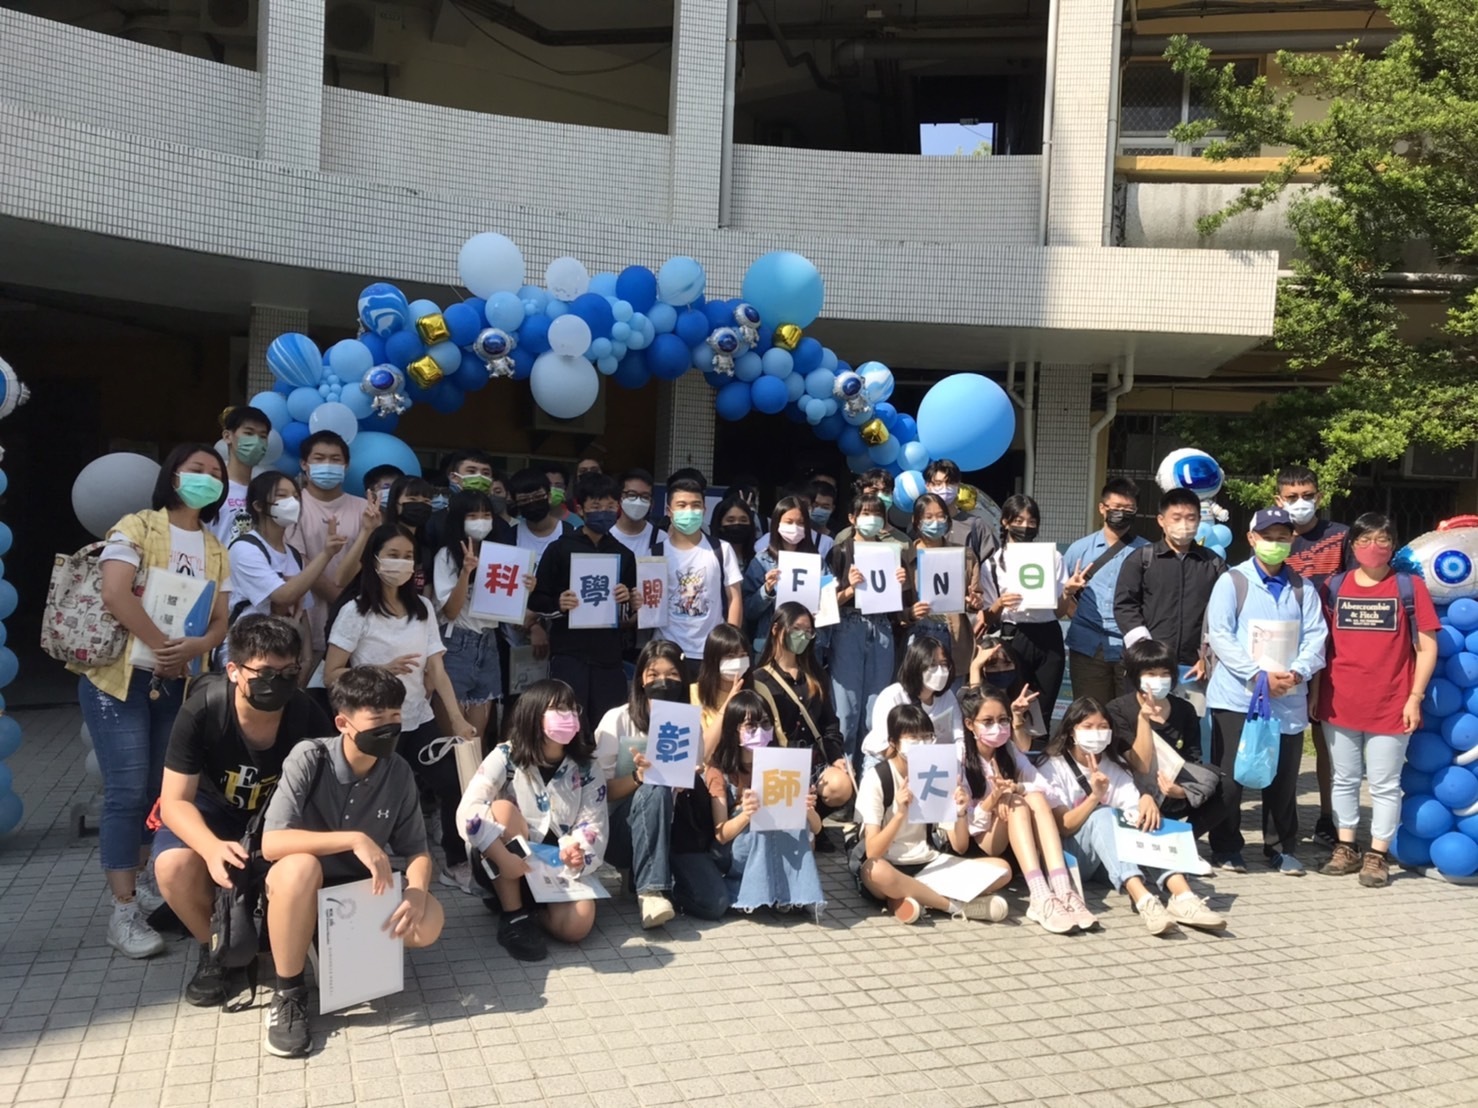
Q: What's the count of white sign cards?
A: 10